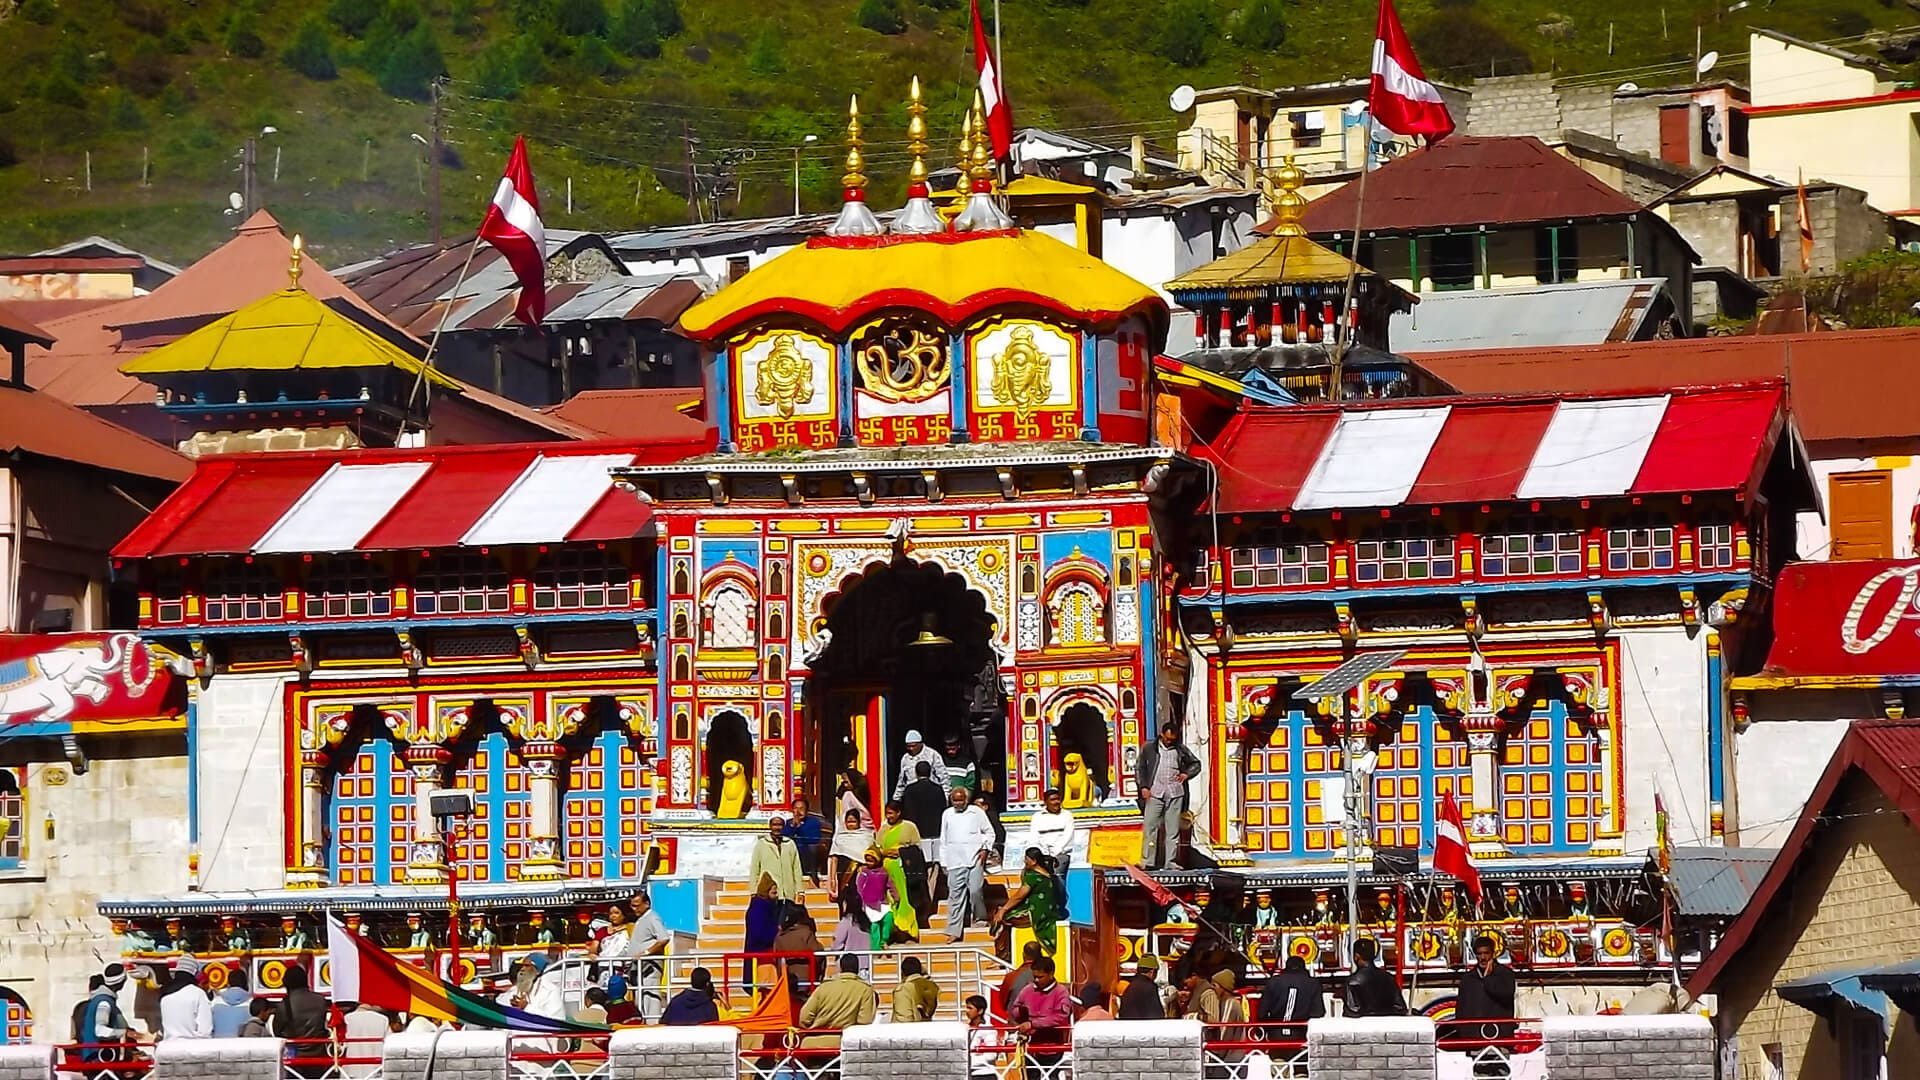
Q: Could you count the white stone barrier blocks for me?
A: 8